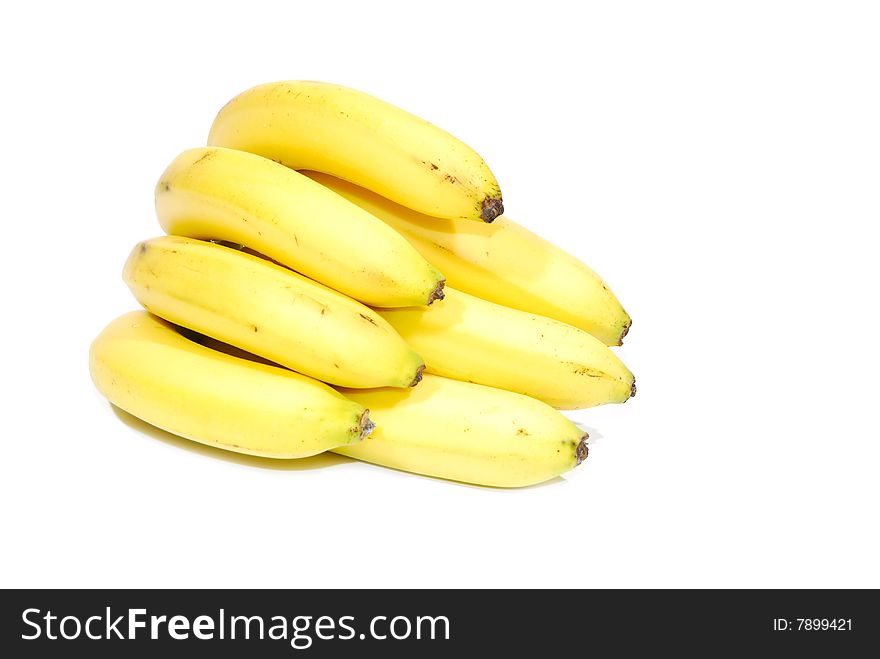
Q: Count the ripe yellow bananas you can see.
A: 7